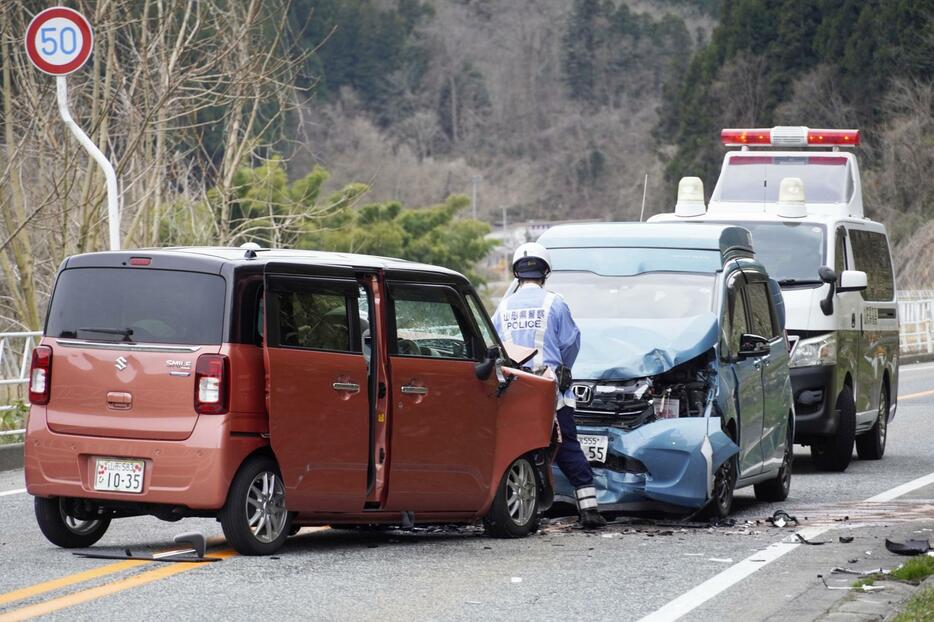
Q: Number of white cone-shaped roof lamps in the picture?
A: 2